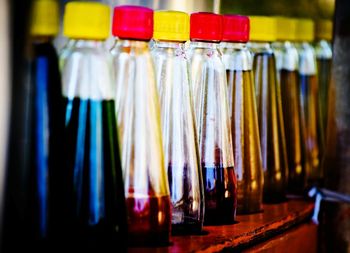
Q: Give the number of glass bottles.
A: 10